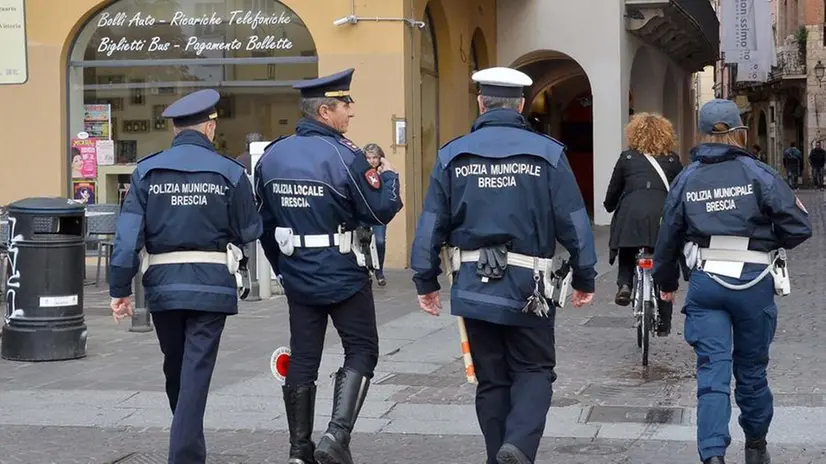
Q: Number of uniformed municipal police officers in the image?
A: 4